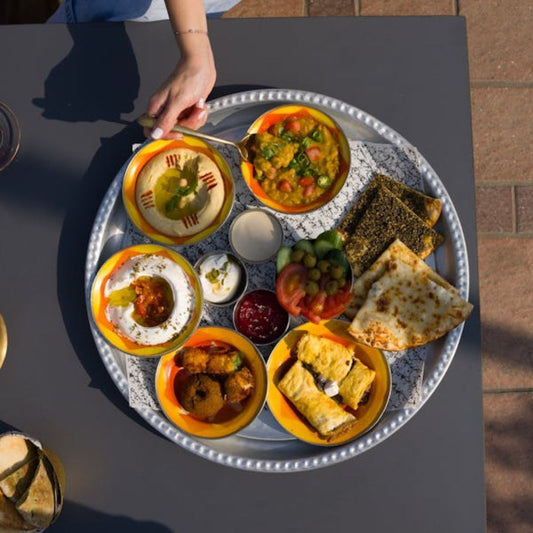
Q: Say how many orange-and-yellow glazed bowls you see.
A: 5